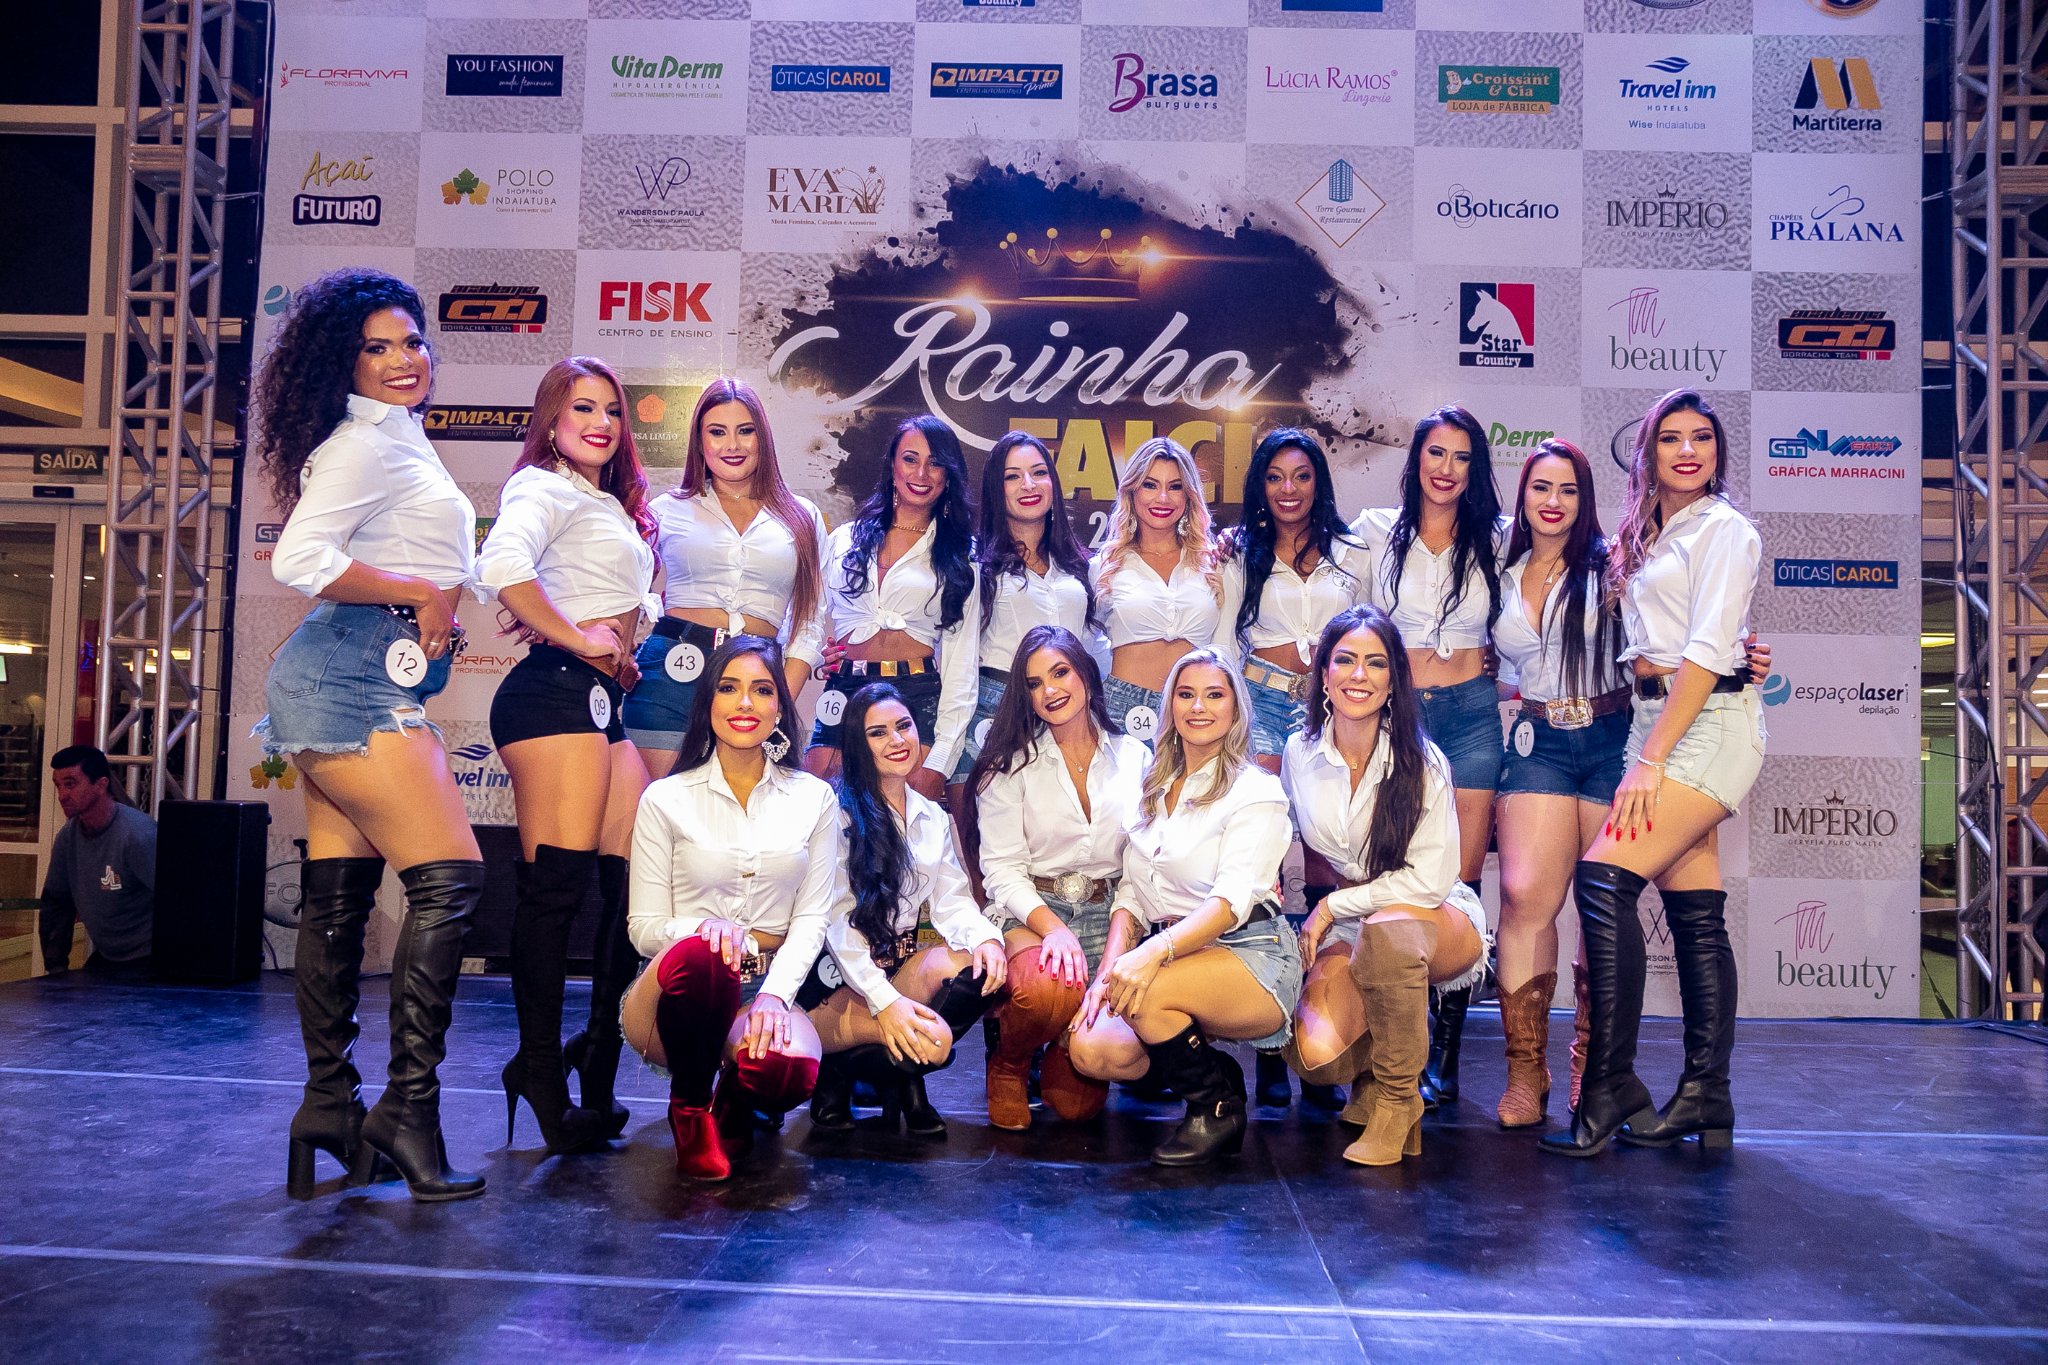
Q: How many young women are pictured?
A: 15